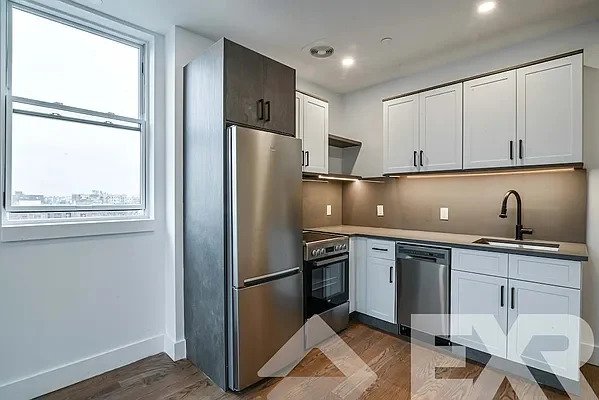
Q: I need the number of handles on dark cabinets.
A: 2